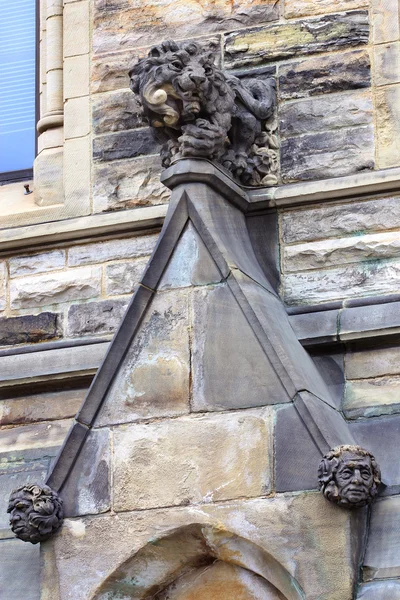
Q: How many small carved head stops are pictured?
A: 2